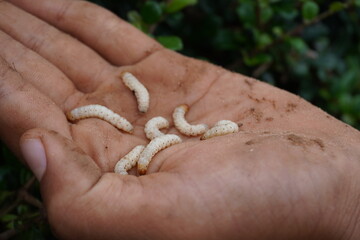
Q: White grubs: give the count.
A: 7